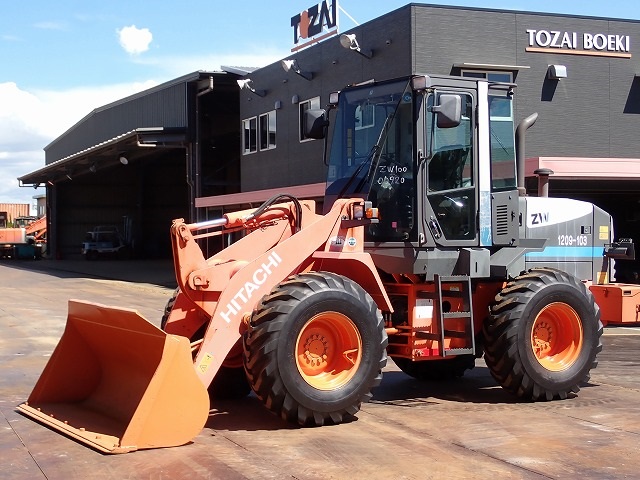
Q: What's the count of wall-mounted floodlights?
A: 3